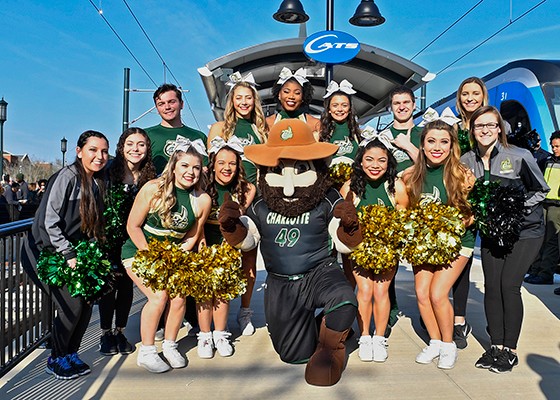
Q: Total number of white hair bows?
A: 7